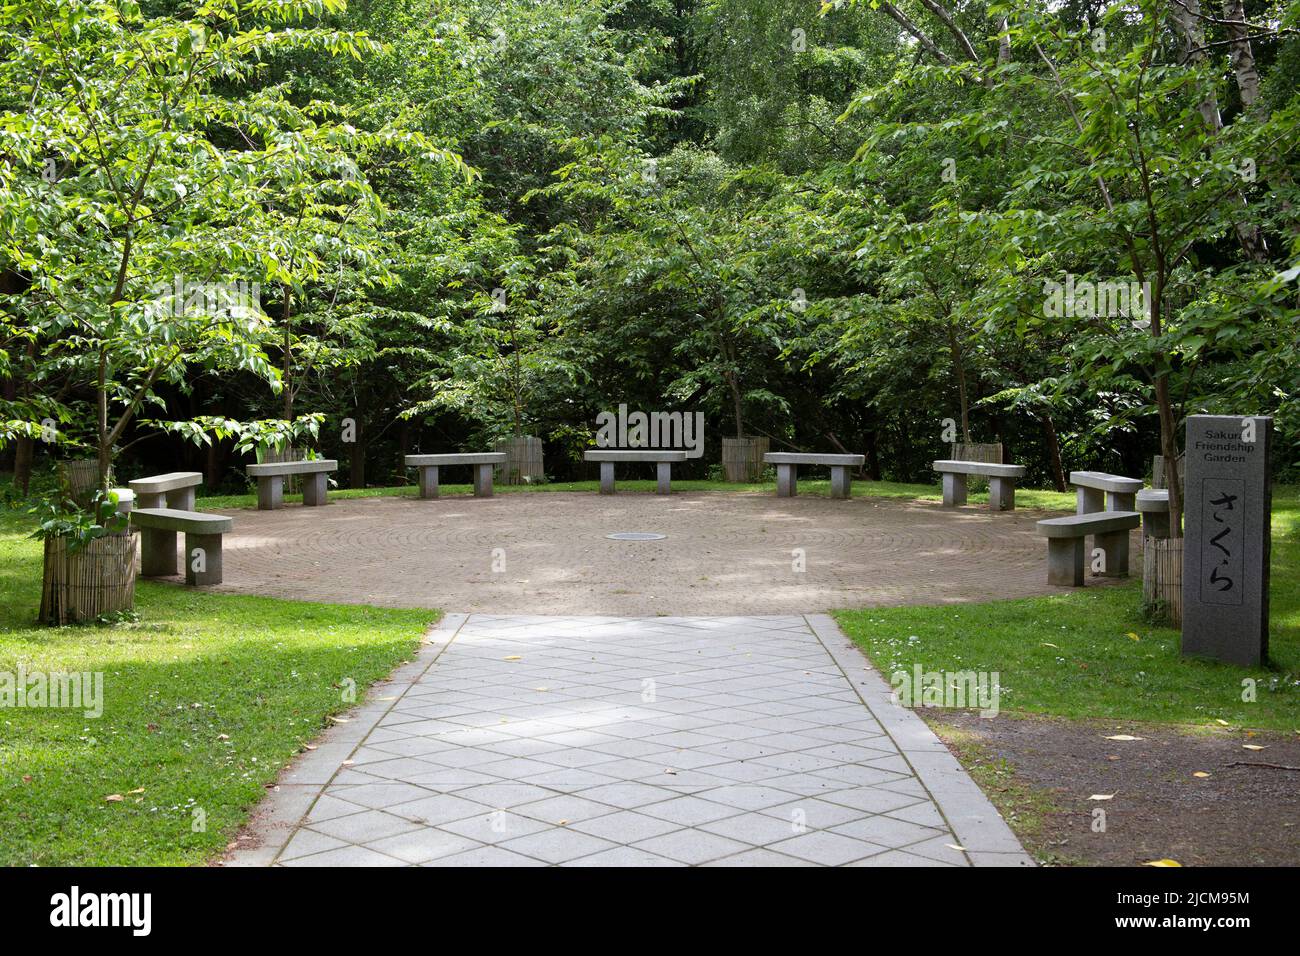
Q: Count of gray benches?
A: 11